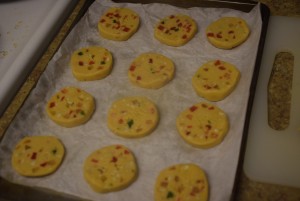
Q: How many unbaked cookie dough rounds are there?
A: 12